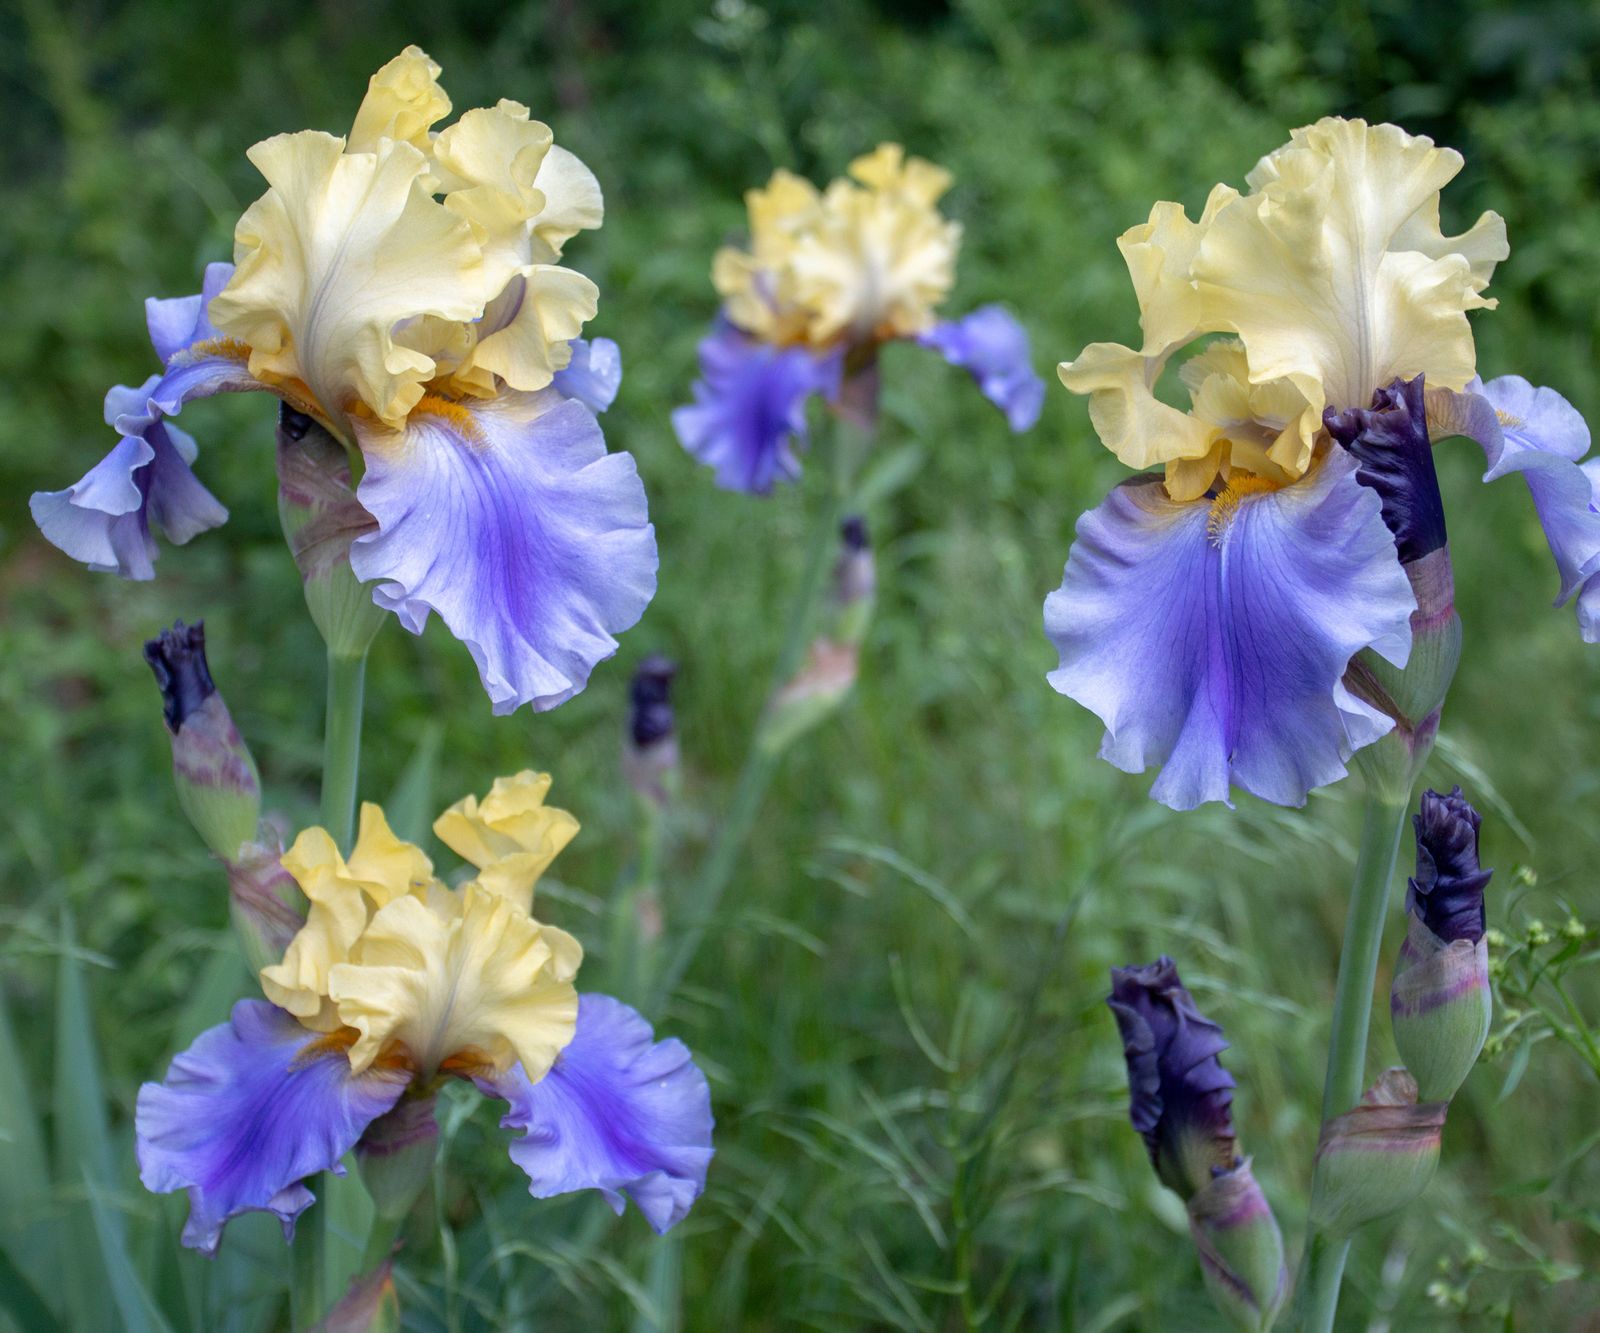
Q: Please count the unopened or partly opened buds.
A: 6